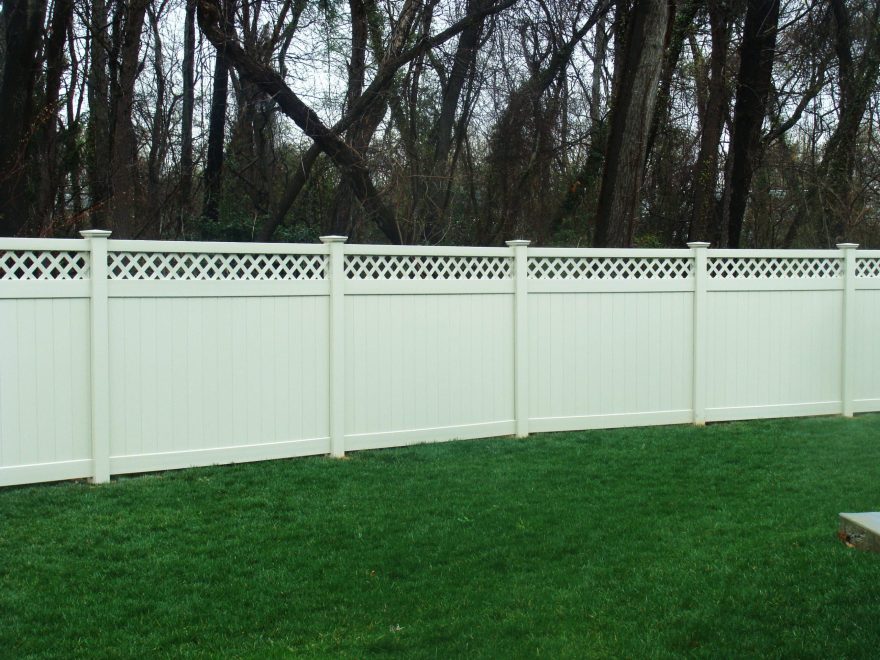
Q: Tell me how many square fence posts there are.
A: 5